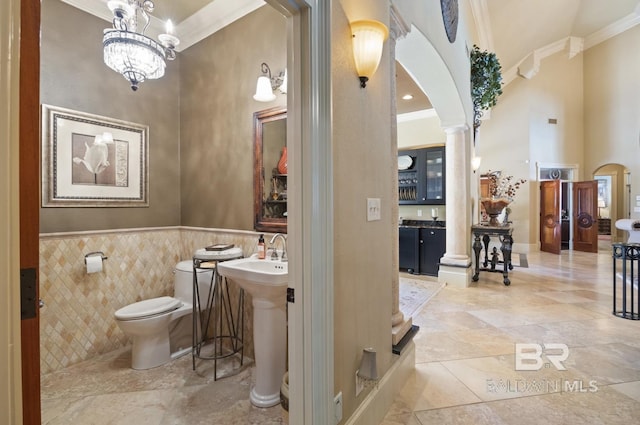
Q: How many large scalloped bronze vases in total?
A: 1